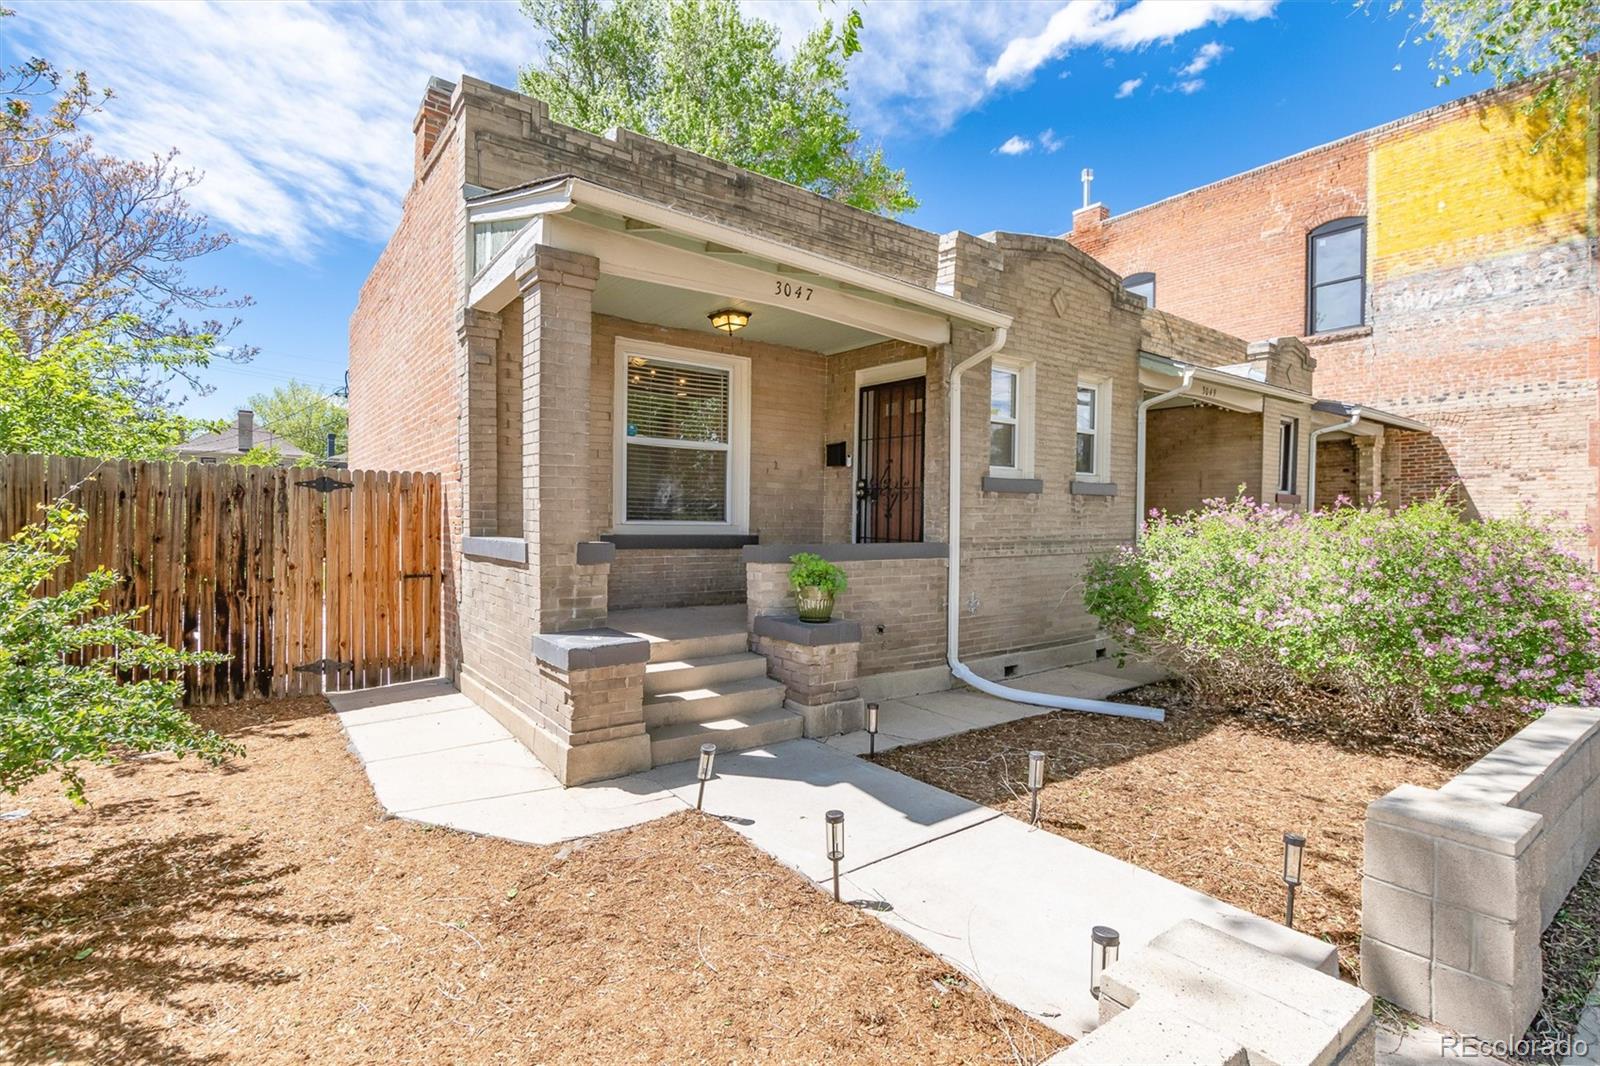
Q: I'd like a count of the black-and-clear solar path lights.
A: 6